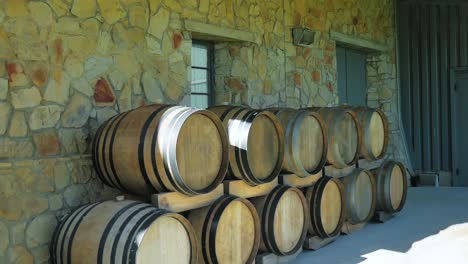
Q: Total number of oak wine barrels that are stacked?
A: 11